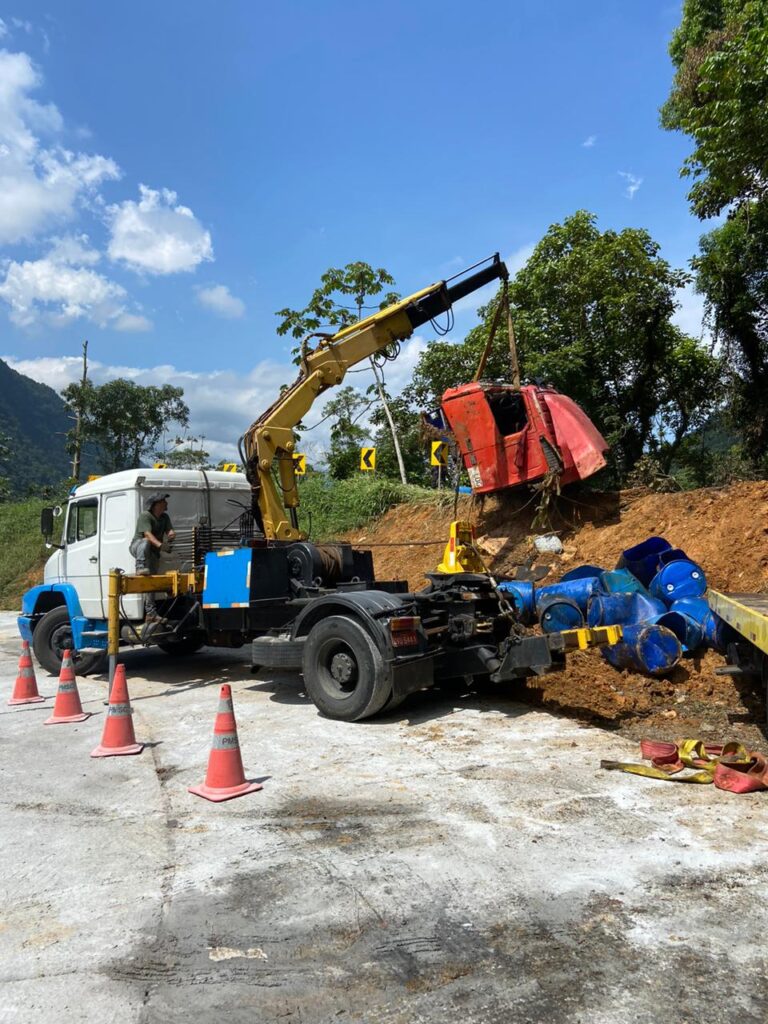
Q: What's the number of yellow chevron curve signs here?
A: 5